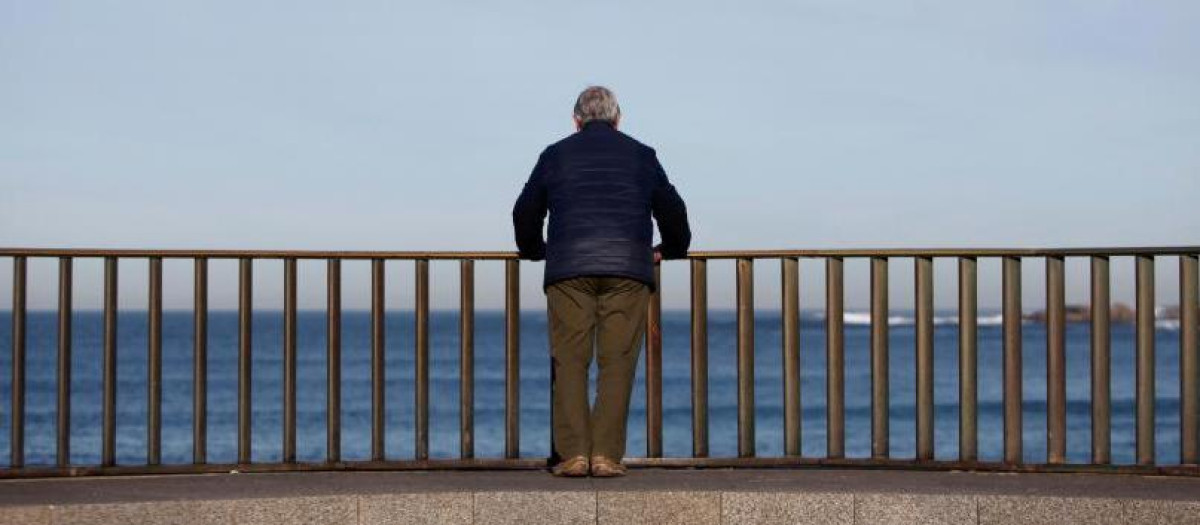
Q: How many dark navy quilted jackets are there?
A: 1